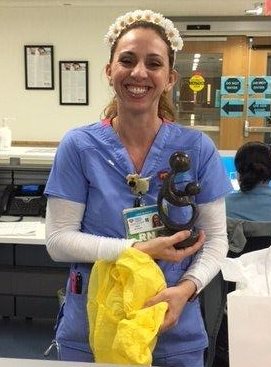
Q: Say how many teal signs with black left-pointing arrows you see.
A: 2